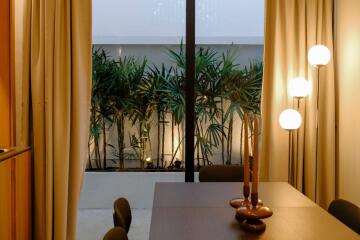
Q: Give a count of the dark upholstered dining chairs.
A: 4